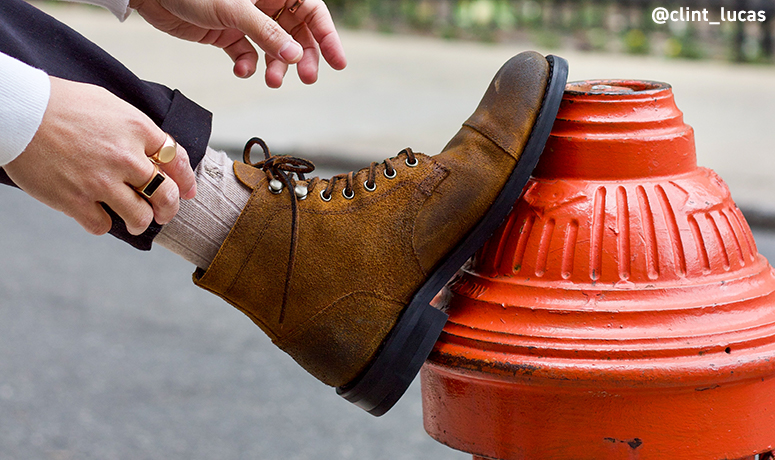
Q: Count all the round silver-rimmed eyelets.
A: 5